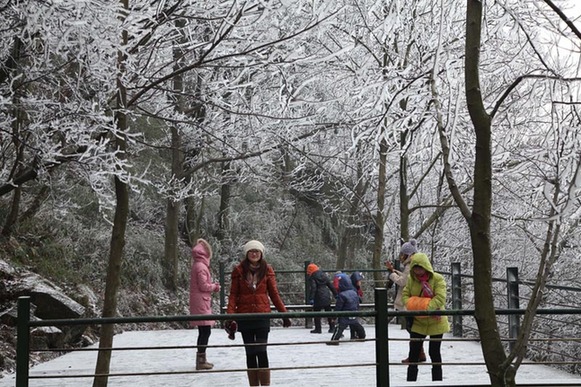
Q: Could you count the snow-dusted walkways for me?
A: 1